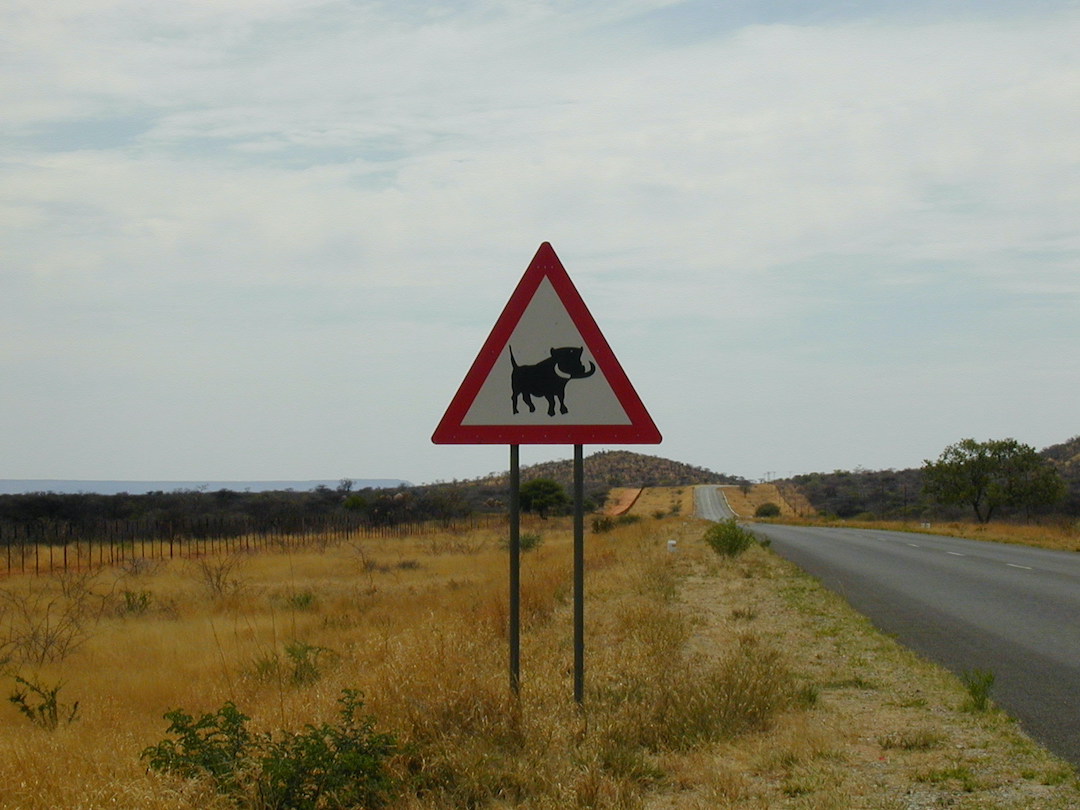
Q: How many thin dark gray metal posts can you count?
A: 2